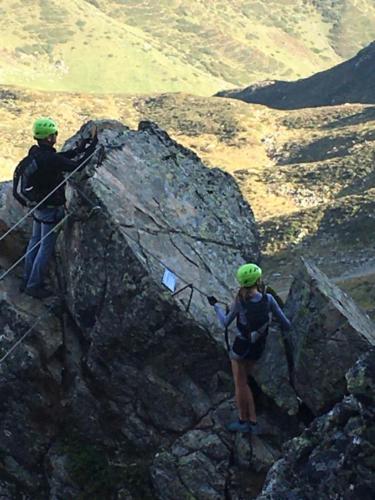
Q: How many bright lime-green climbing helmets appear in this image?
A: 2